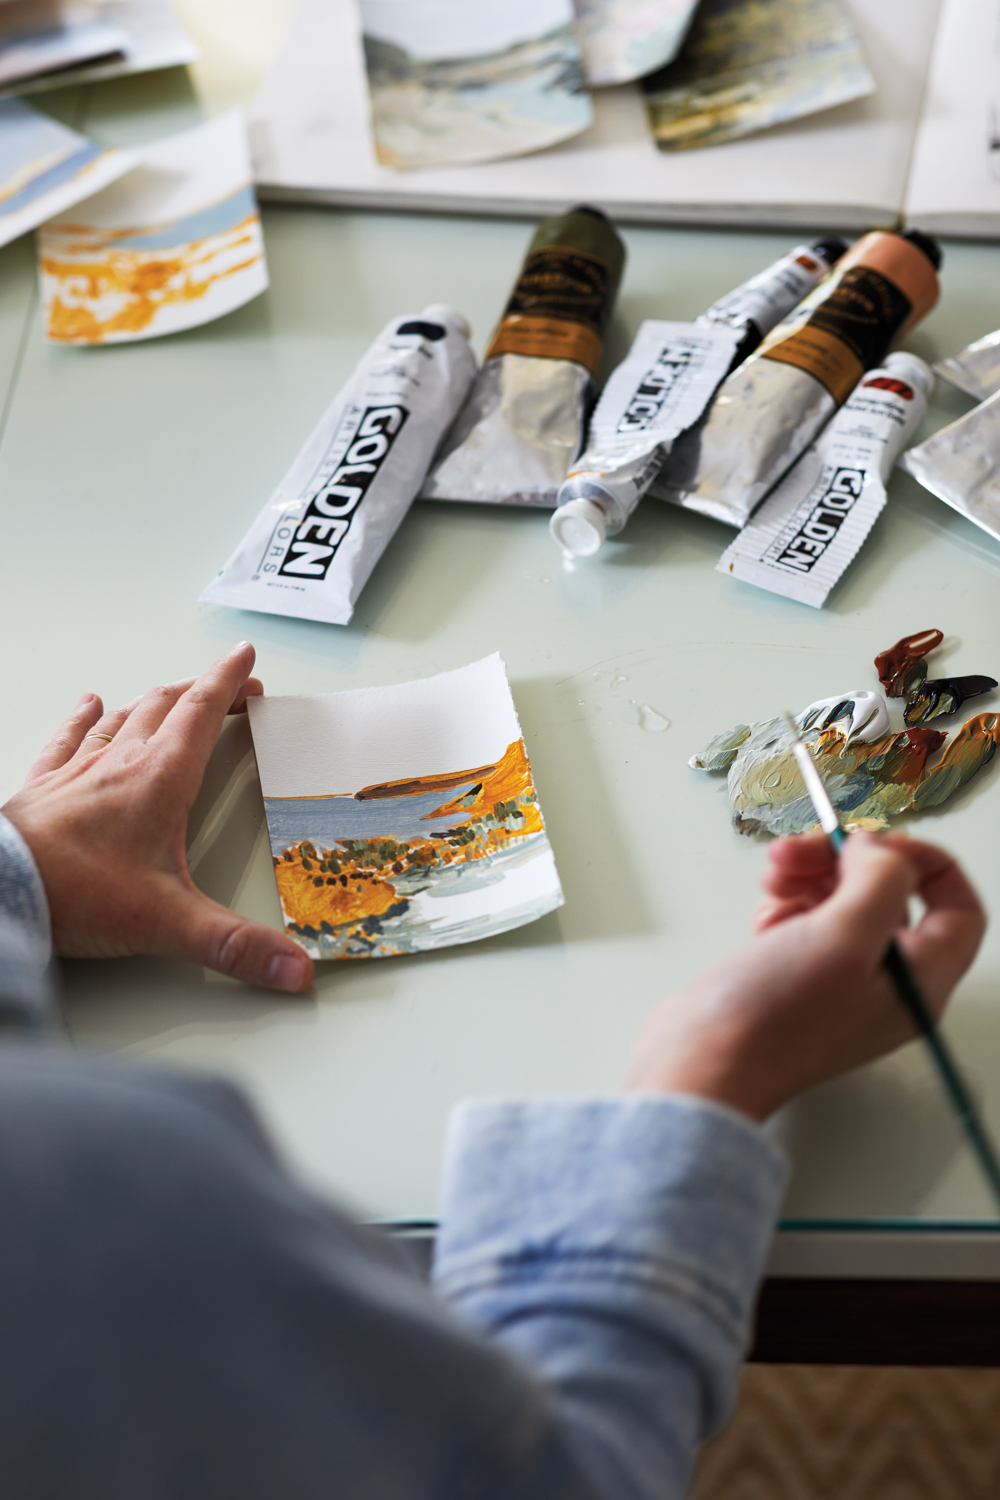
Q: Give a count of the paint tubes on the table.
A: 8